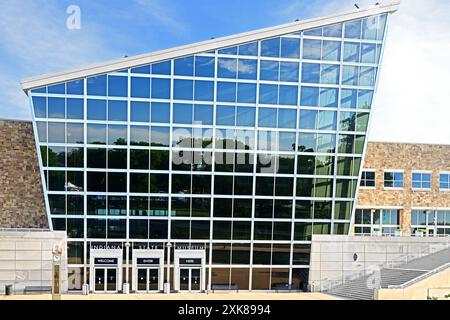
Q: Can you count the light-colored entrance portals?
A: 3